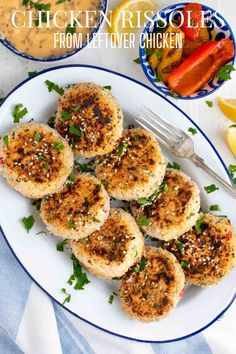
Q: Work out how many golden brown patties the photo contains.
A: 8